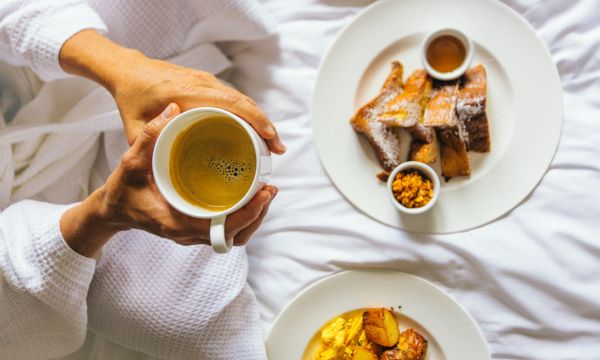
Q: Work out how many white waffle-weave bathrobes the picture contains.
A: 1